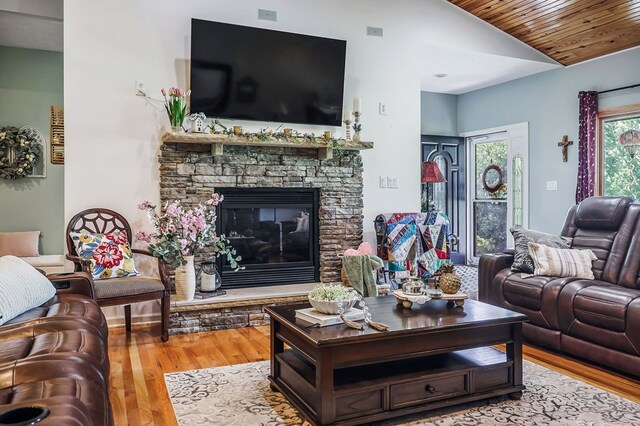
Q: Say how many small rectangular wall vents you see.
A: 2